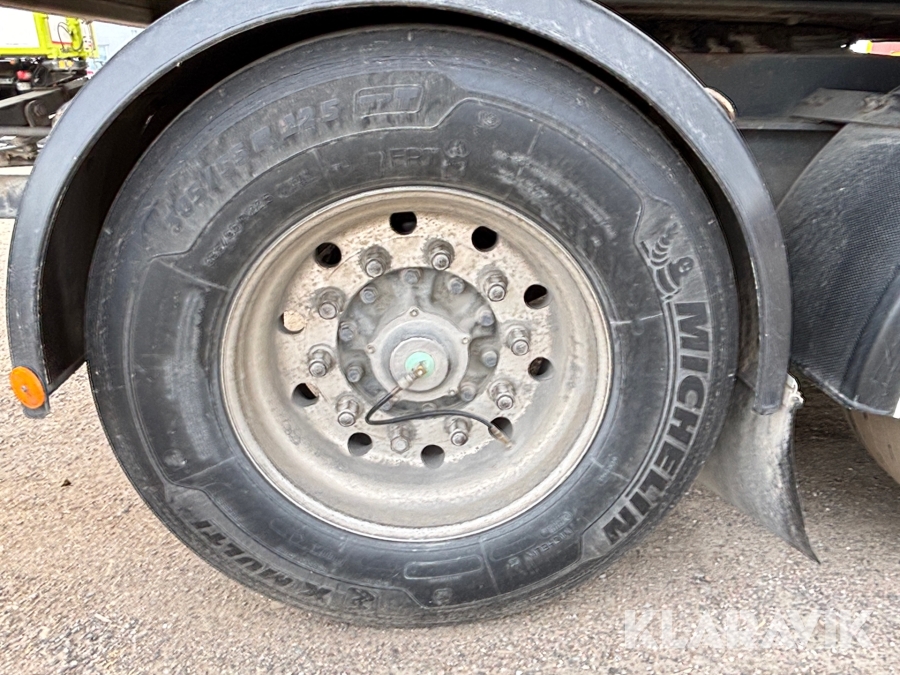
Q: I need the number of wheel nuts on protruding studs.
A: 10